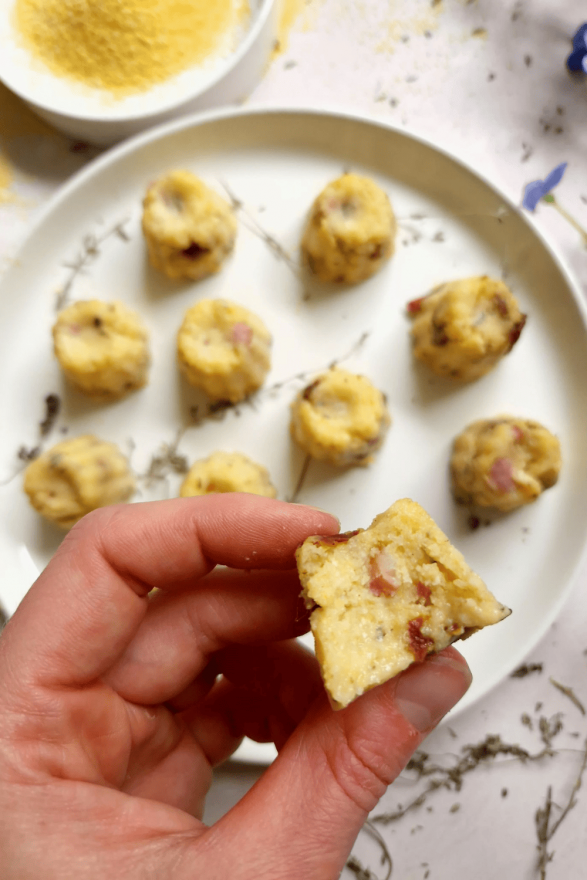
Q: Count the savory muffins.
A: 10